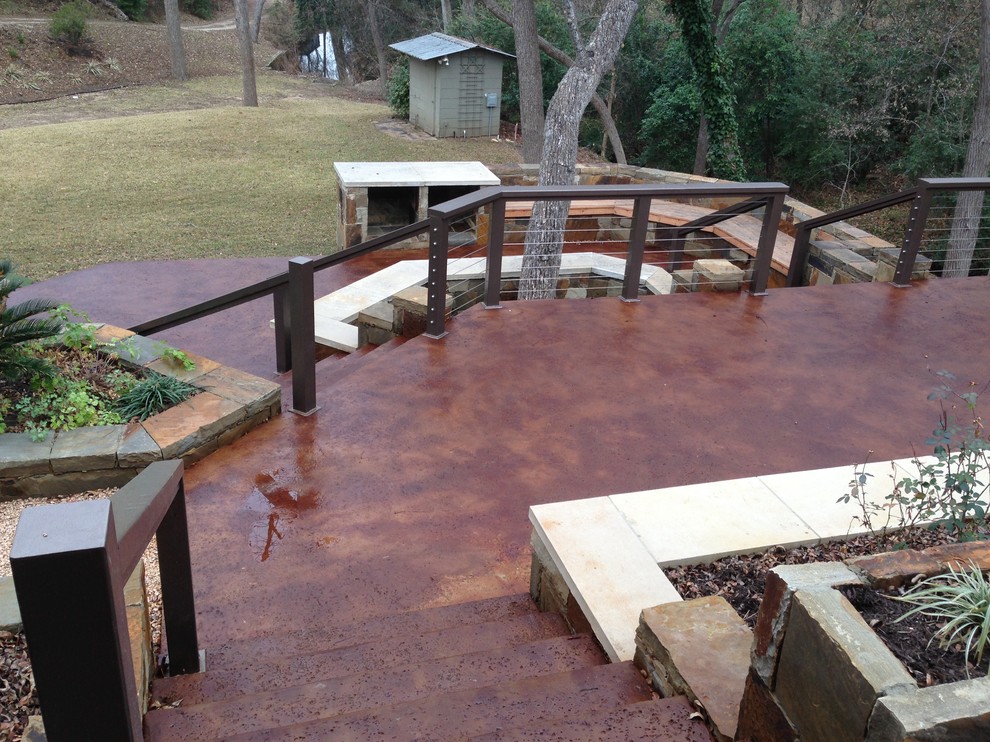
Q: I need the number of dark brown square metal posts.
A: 11